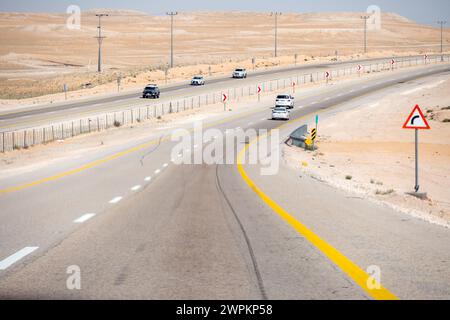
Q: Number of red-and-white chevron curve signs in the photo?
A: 7